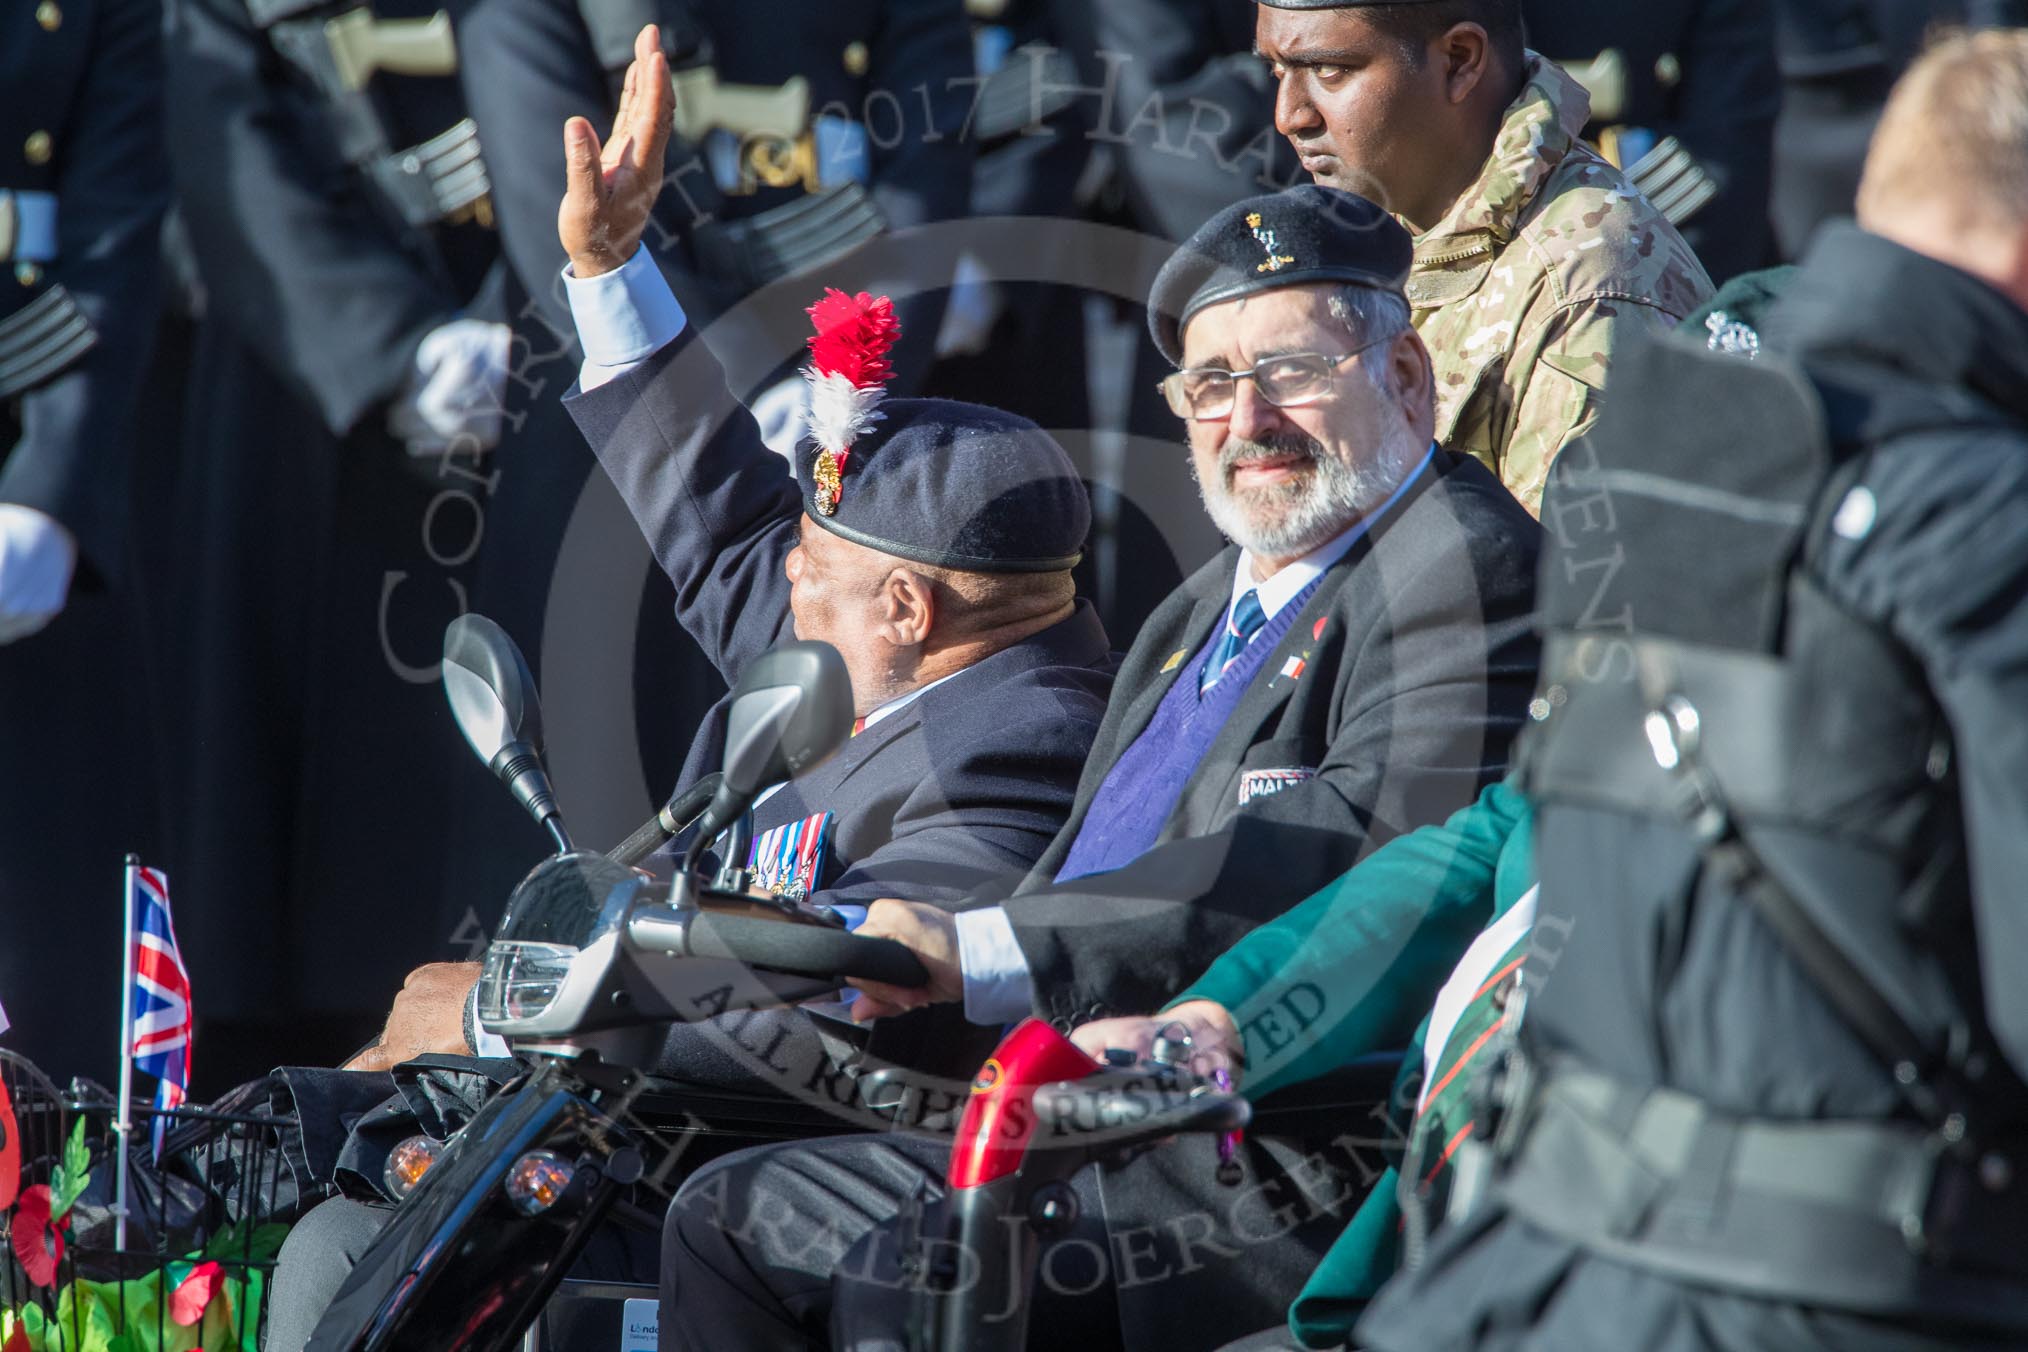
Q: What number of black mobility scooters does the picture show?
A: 1